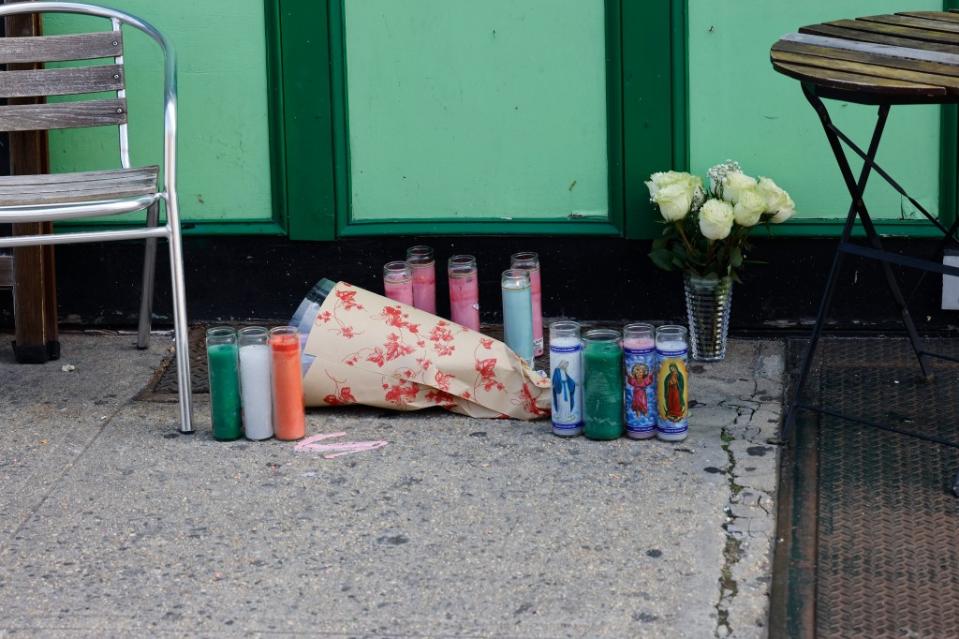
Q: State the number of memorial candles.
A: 12